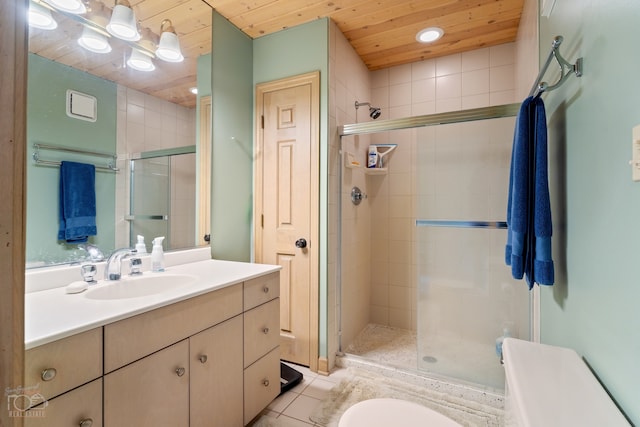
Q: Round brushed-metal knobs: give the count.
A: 7